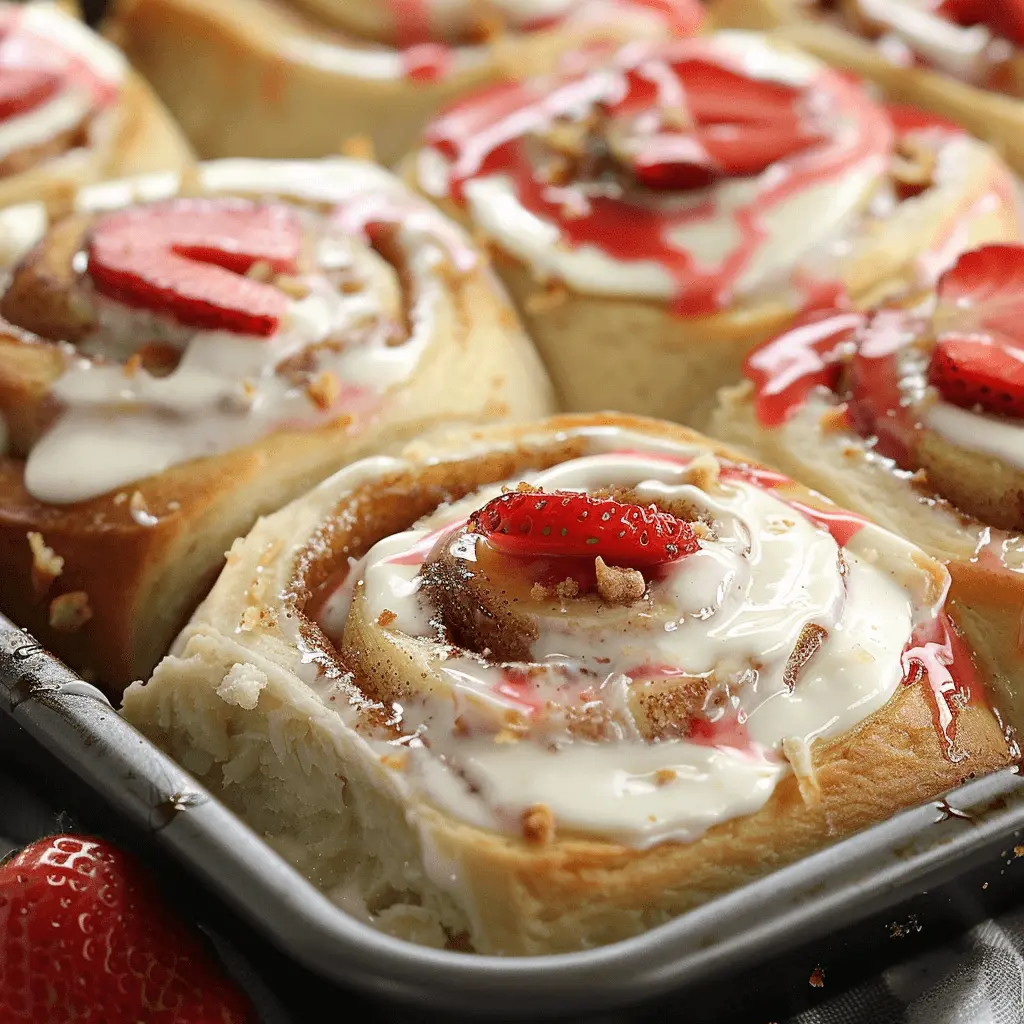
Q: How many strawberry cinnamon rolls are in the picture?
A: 7